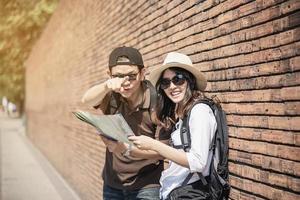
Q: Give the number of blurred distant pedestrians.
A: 2